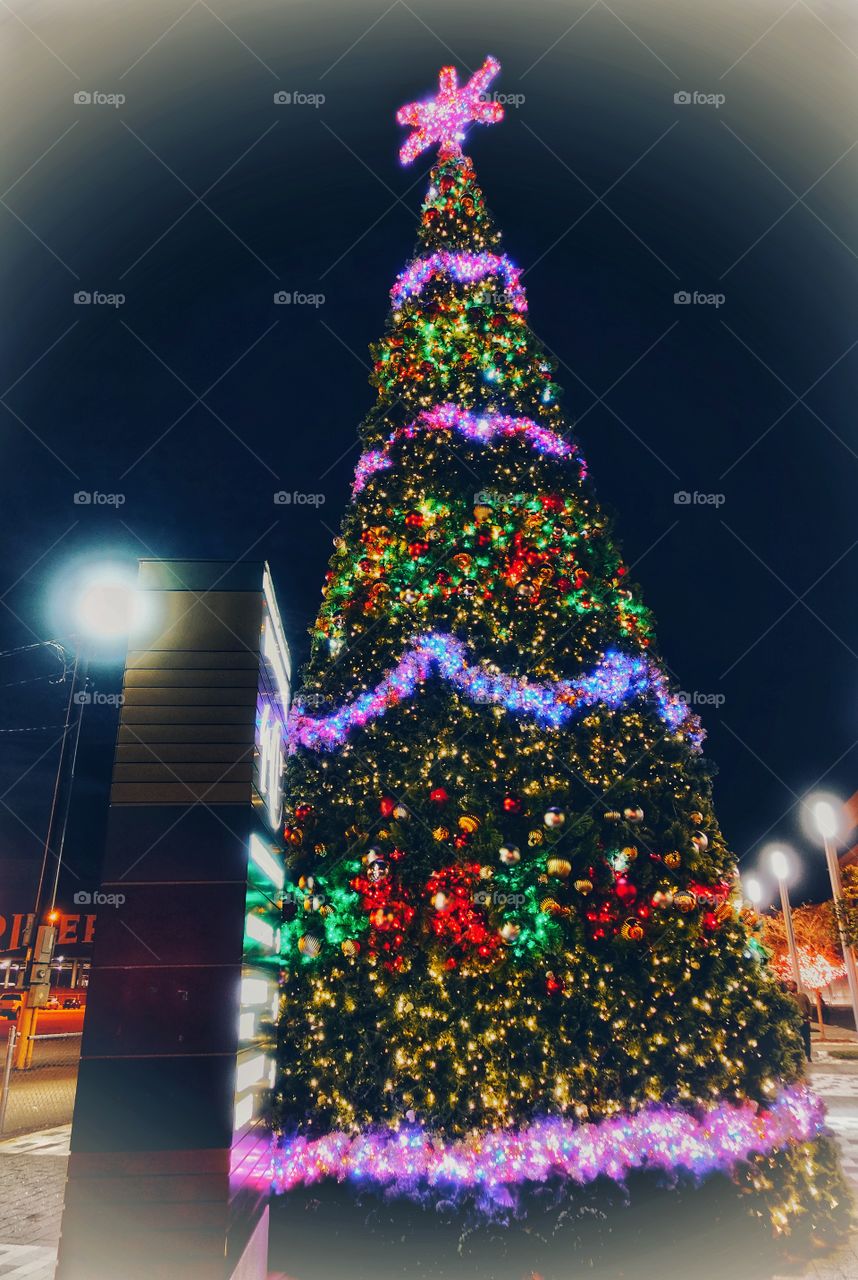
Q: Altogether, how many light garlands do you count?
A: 4